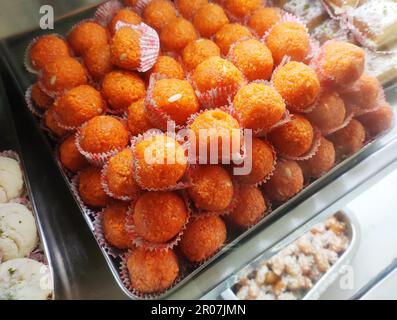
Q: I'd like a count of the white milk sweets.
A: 3